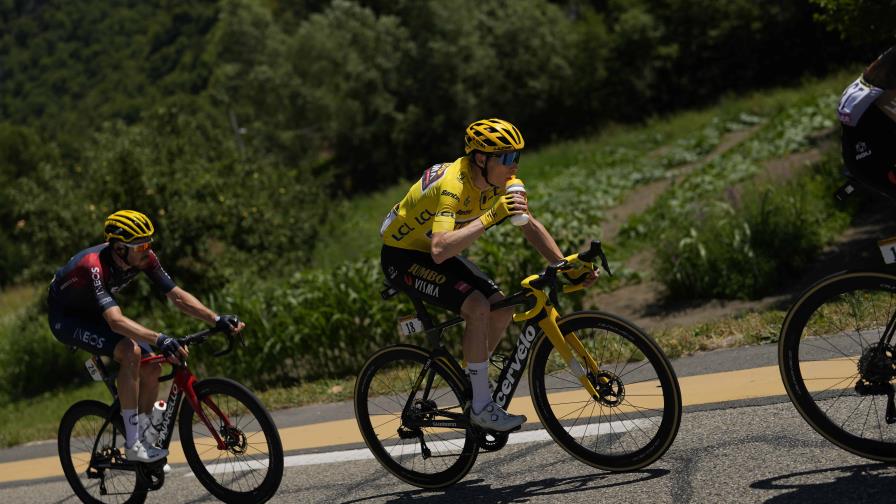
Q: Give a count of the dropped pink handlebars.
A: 0